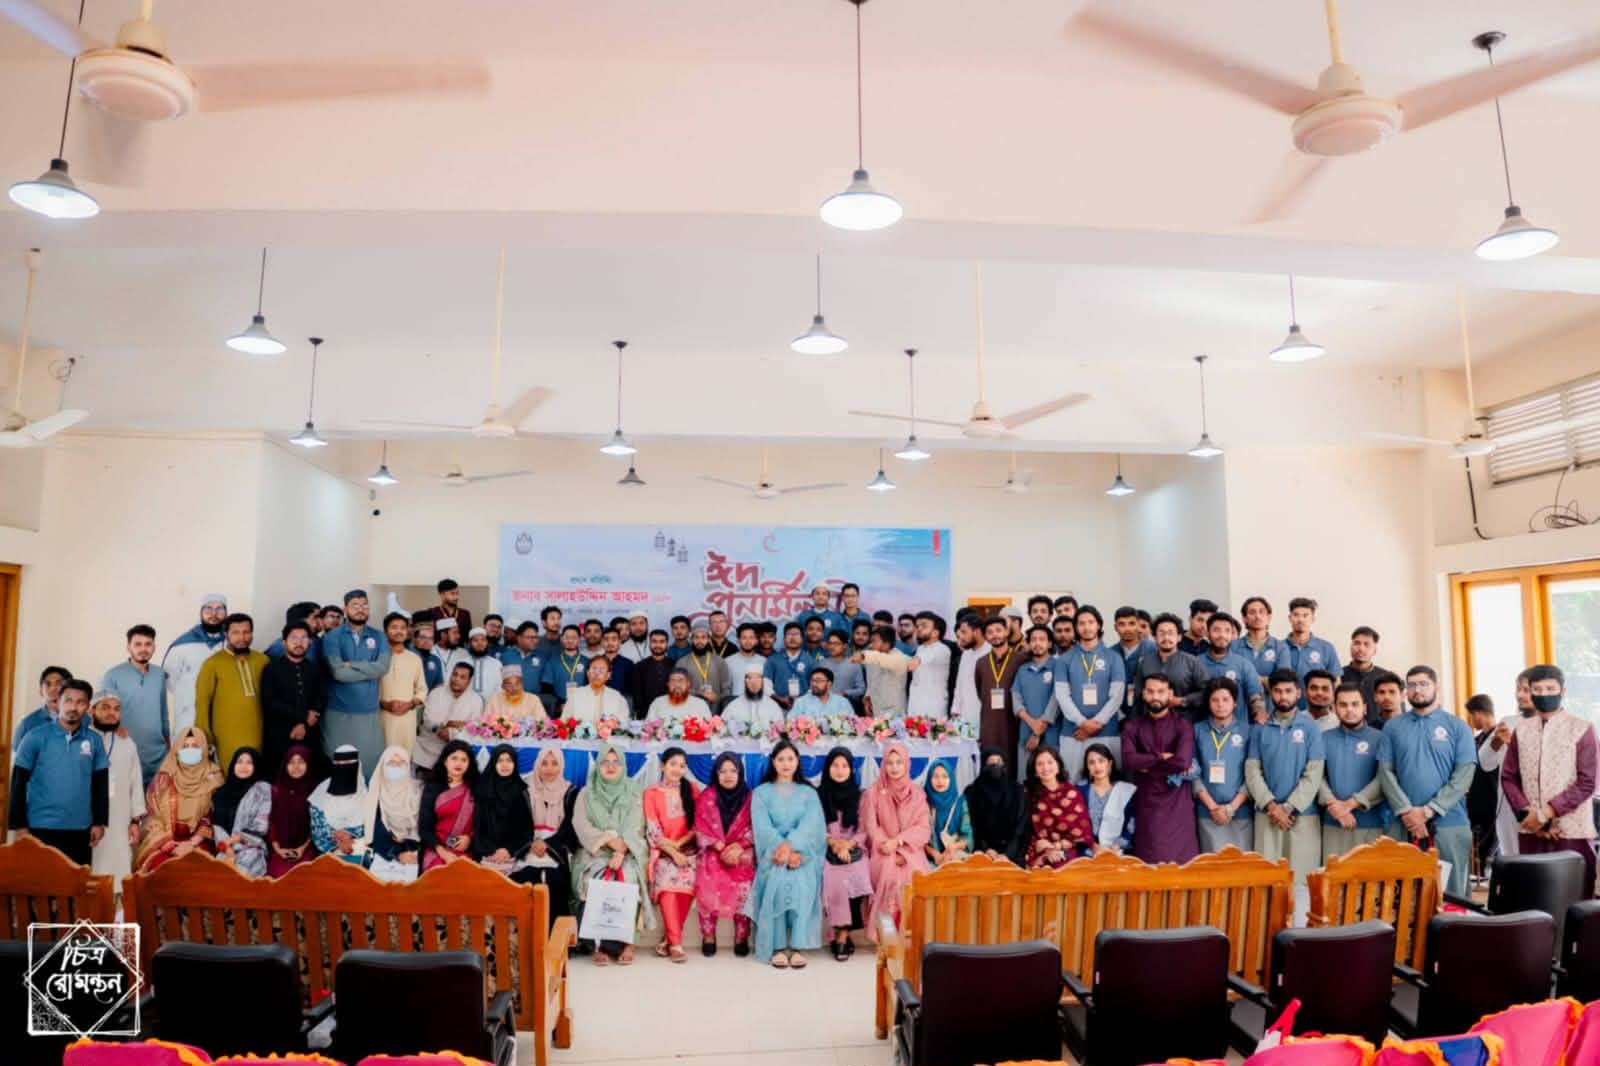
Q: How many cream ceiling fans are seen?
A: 9